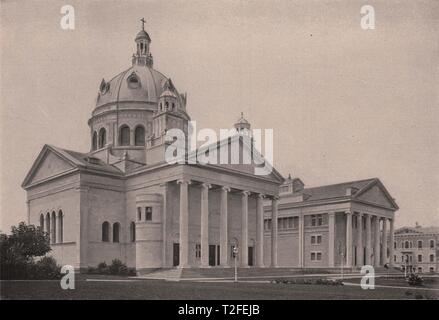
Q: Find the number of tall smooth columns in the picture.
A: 12